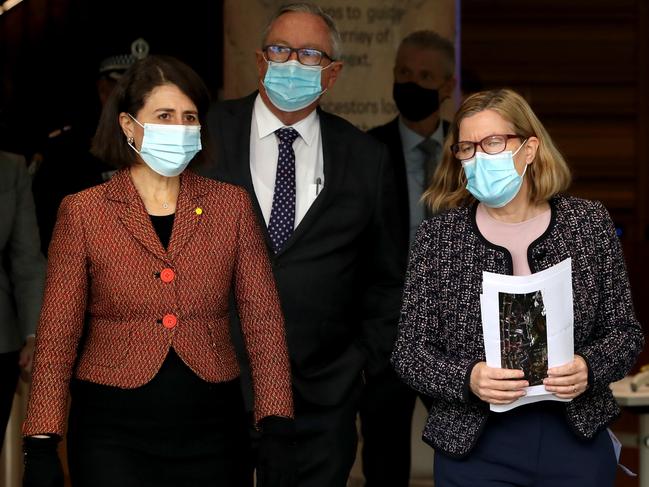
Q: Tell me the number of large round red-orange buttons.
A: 2